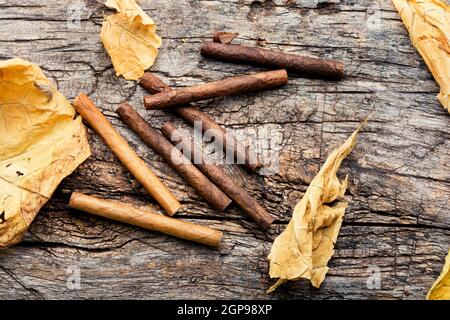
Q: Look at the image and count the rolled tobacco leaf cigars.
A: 7